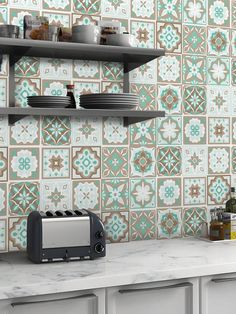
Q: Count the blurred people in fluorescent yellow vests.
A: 0